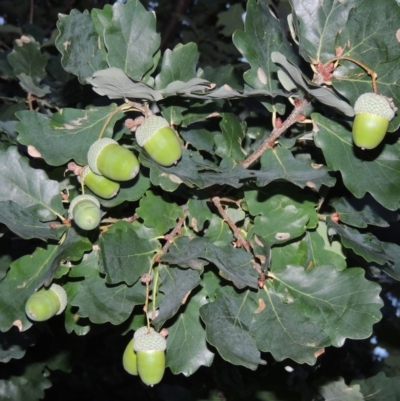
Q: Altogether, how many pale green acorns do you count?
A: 8